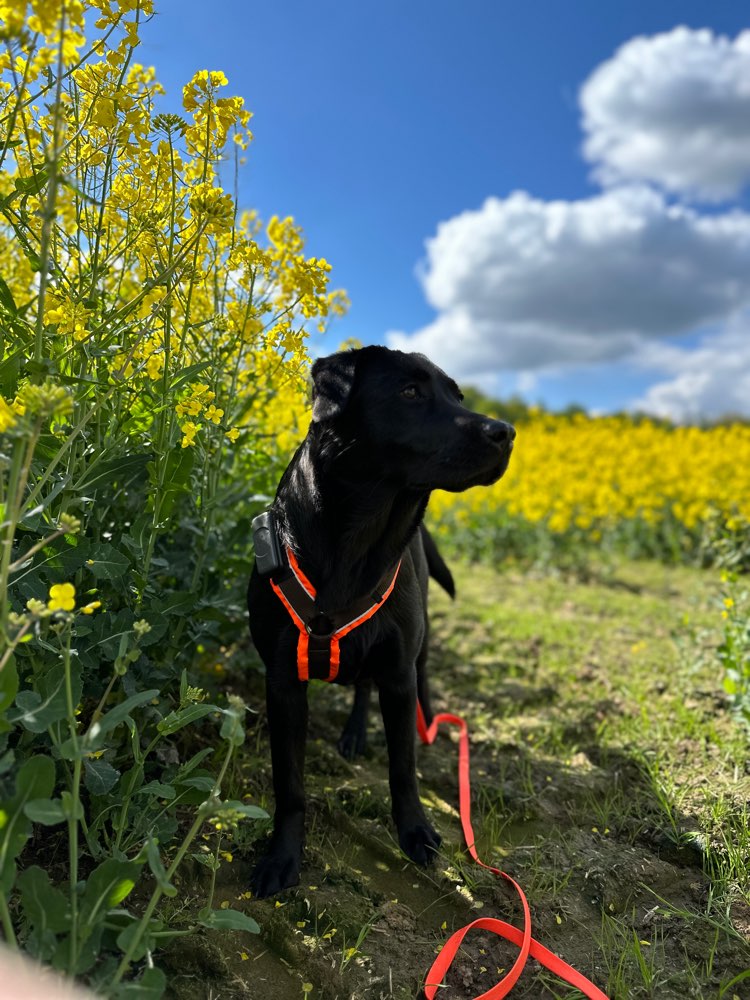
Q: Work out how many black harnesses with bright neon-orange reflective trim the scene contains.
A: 1